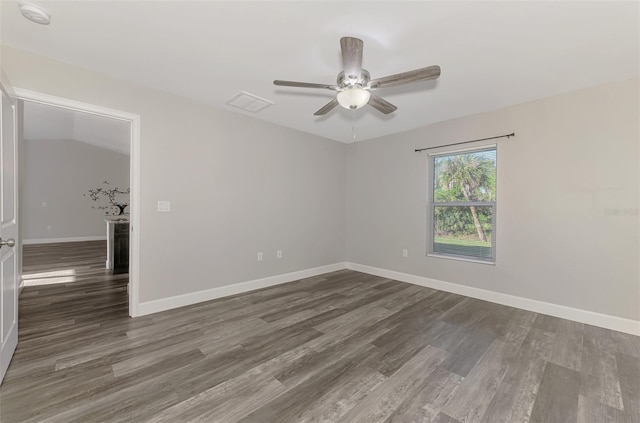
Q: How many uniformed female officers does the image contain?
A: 0